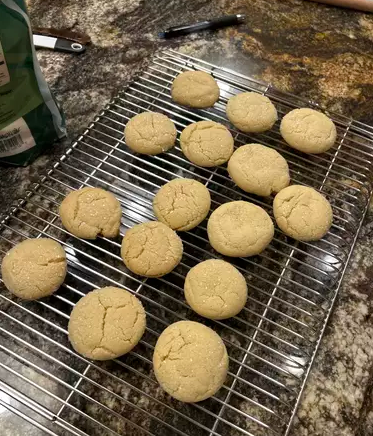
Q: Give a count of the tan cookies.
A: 15